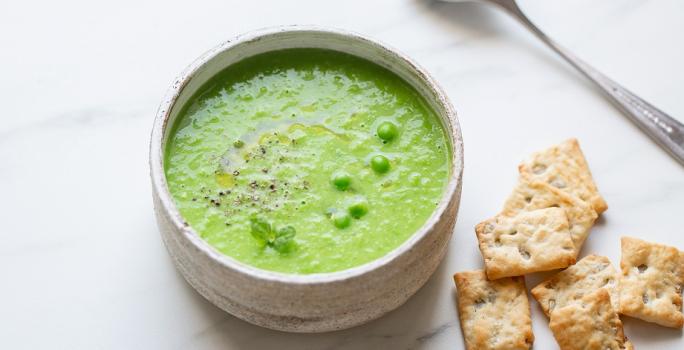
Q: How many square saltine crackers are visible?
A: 7